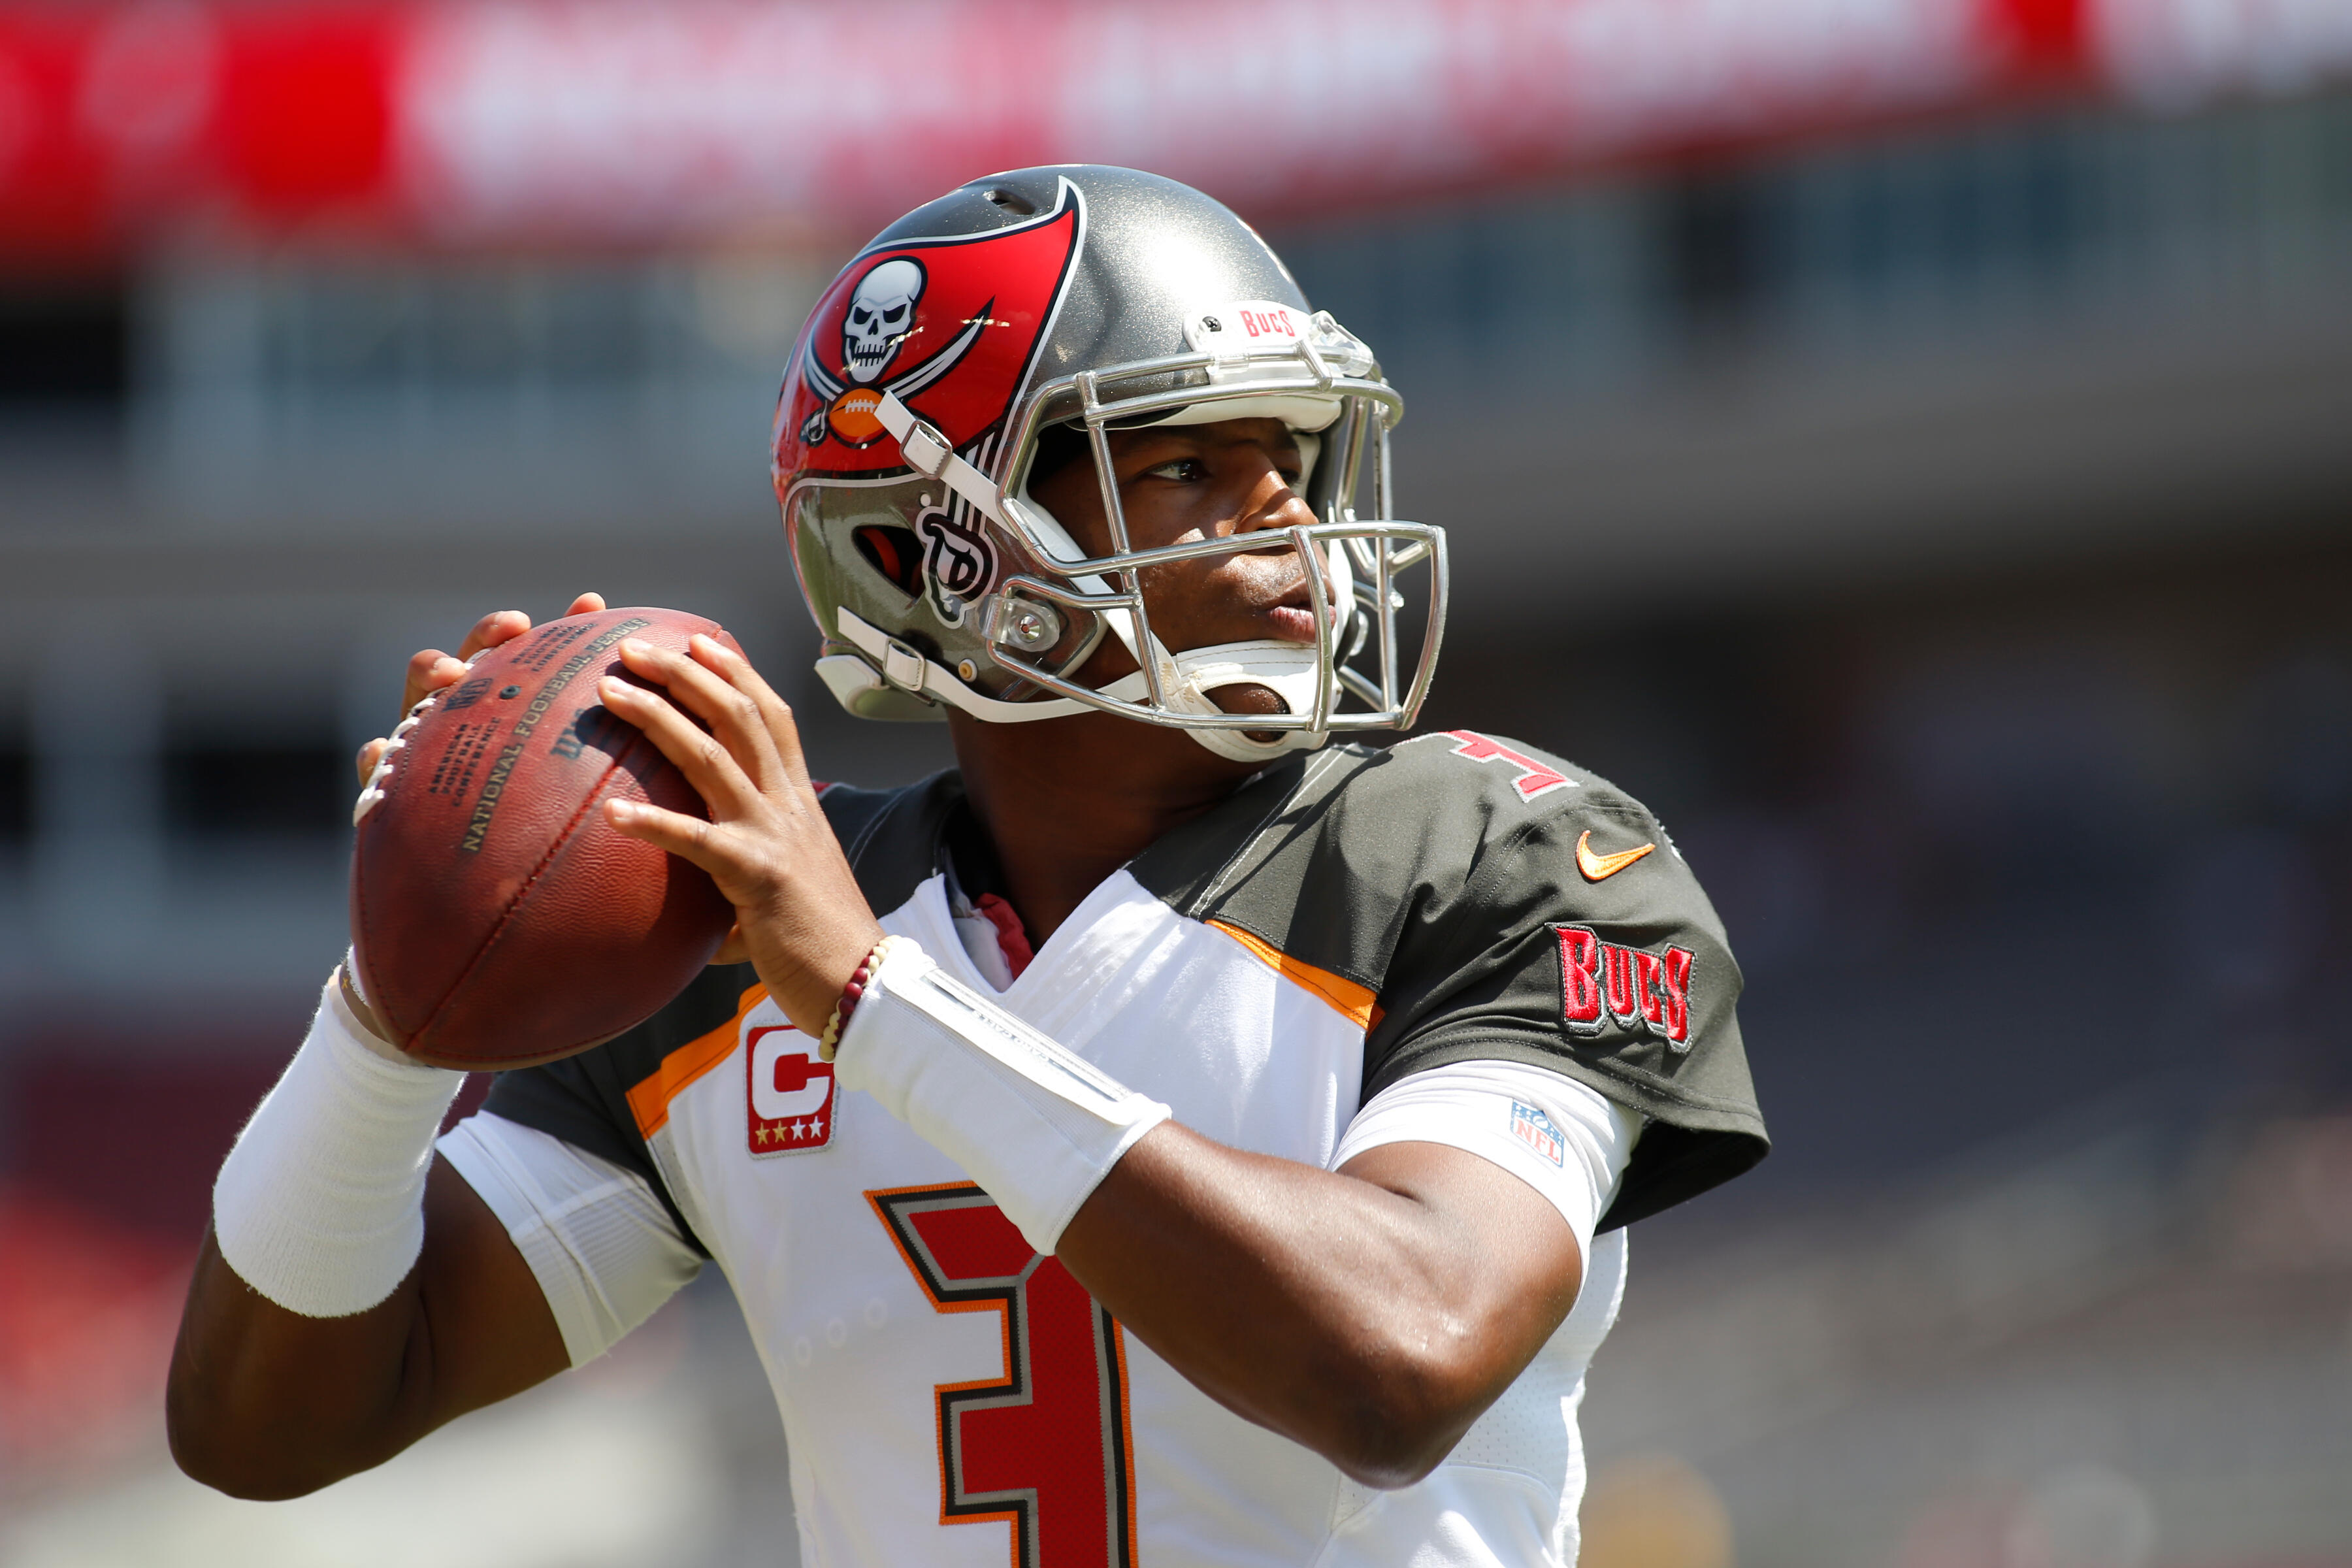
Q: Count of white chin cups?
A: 1